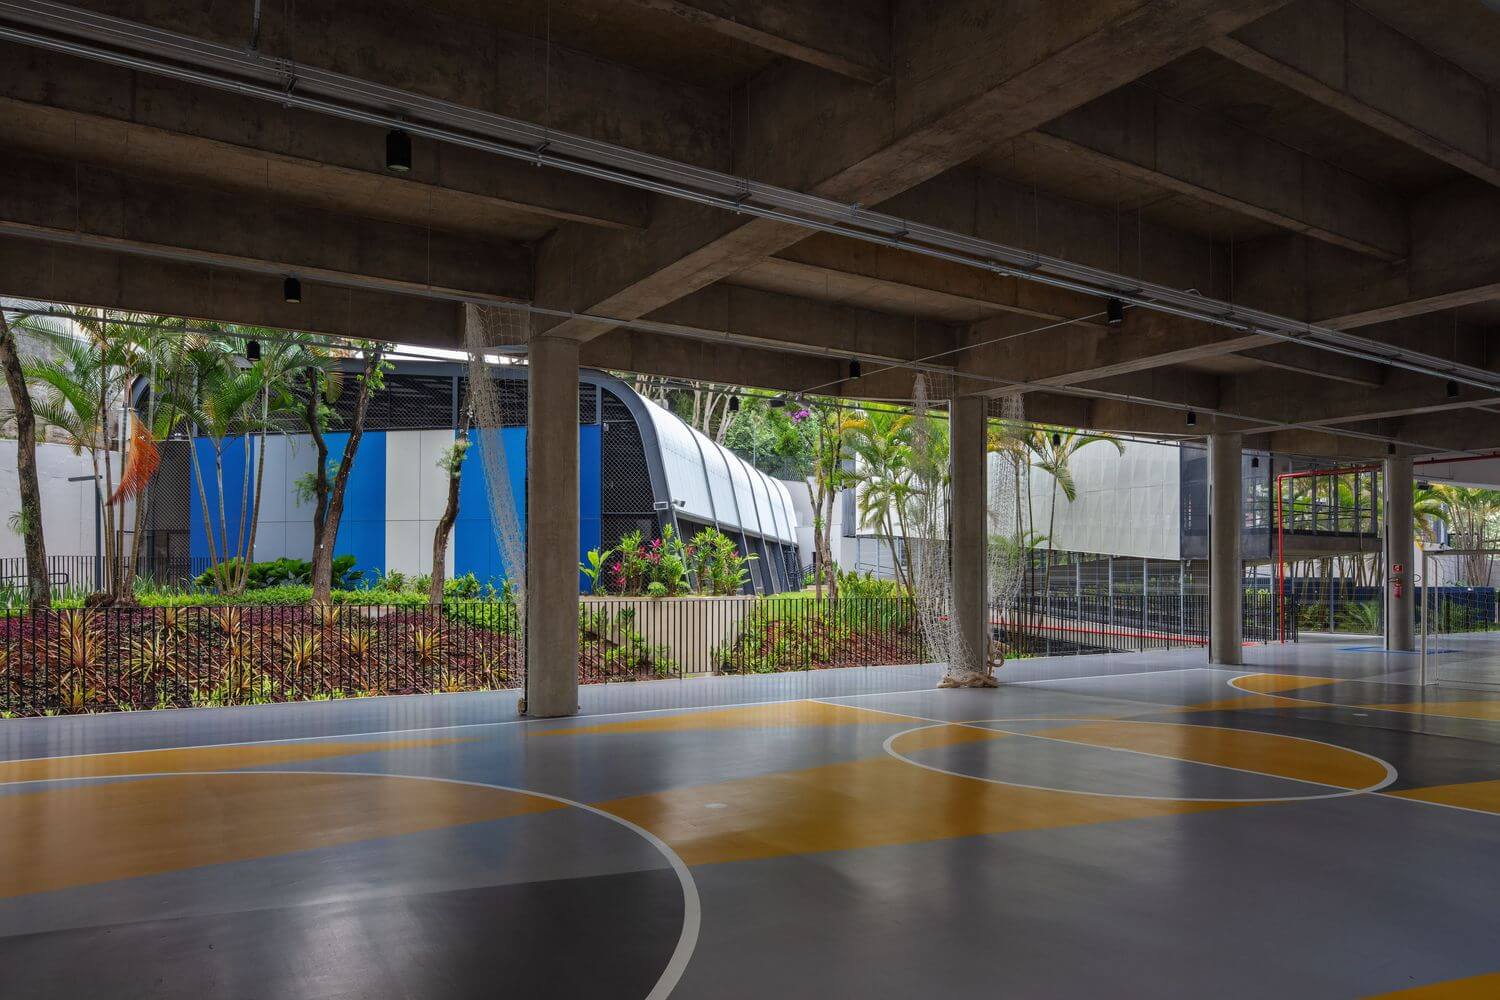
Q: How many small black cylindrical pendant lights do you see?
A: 11